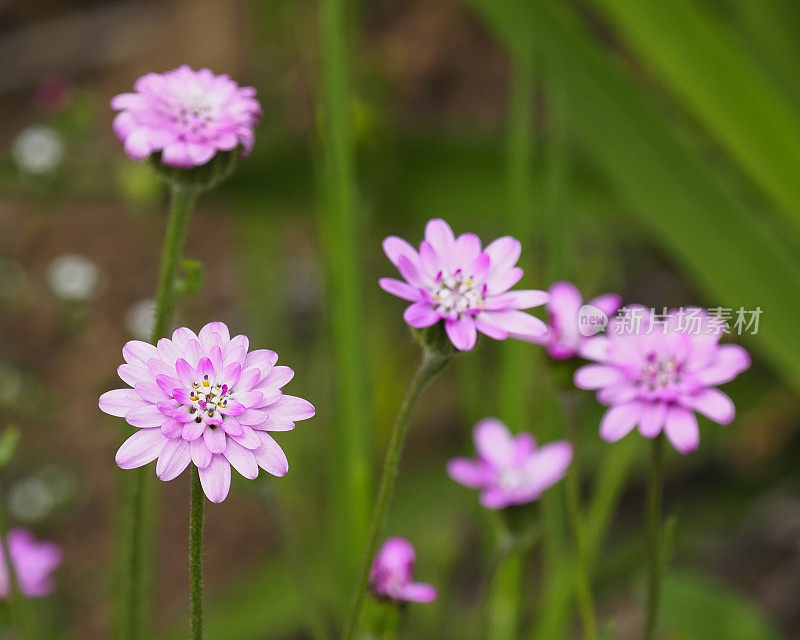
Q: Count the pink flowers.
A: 8